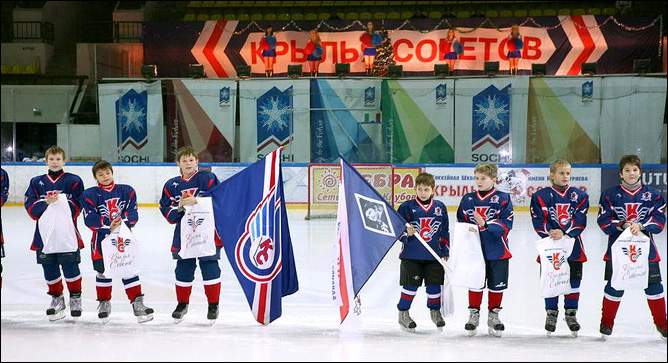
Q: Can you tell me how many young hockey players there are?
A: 7